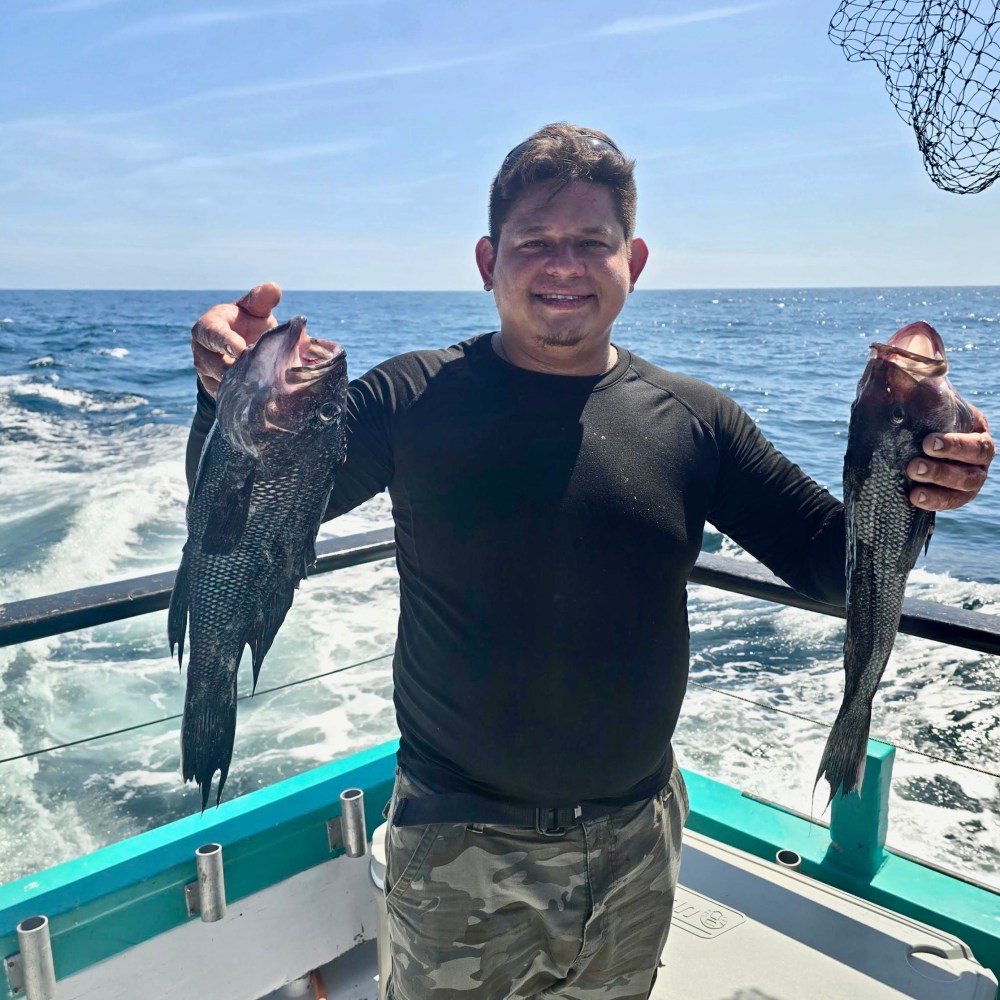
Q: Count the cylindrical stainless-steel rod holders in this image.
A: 4